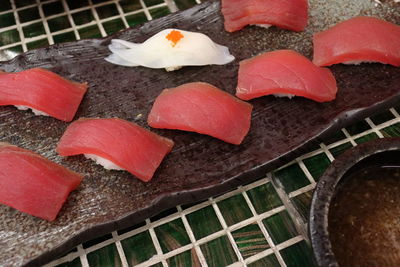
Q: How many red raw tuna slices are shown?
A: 7